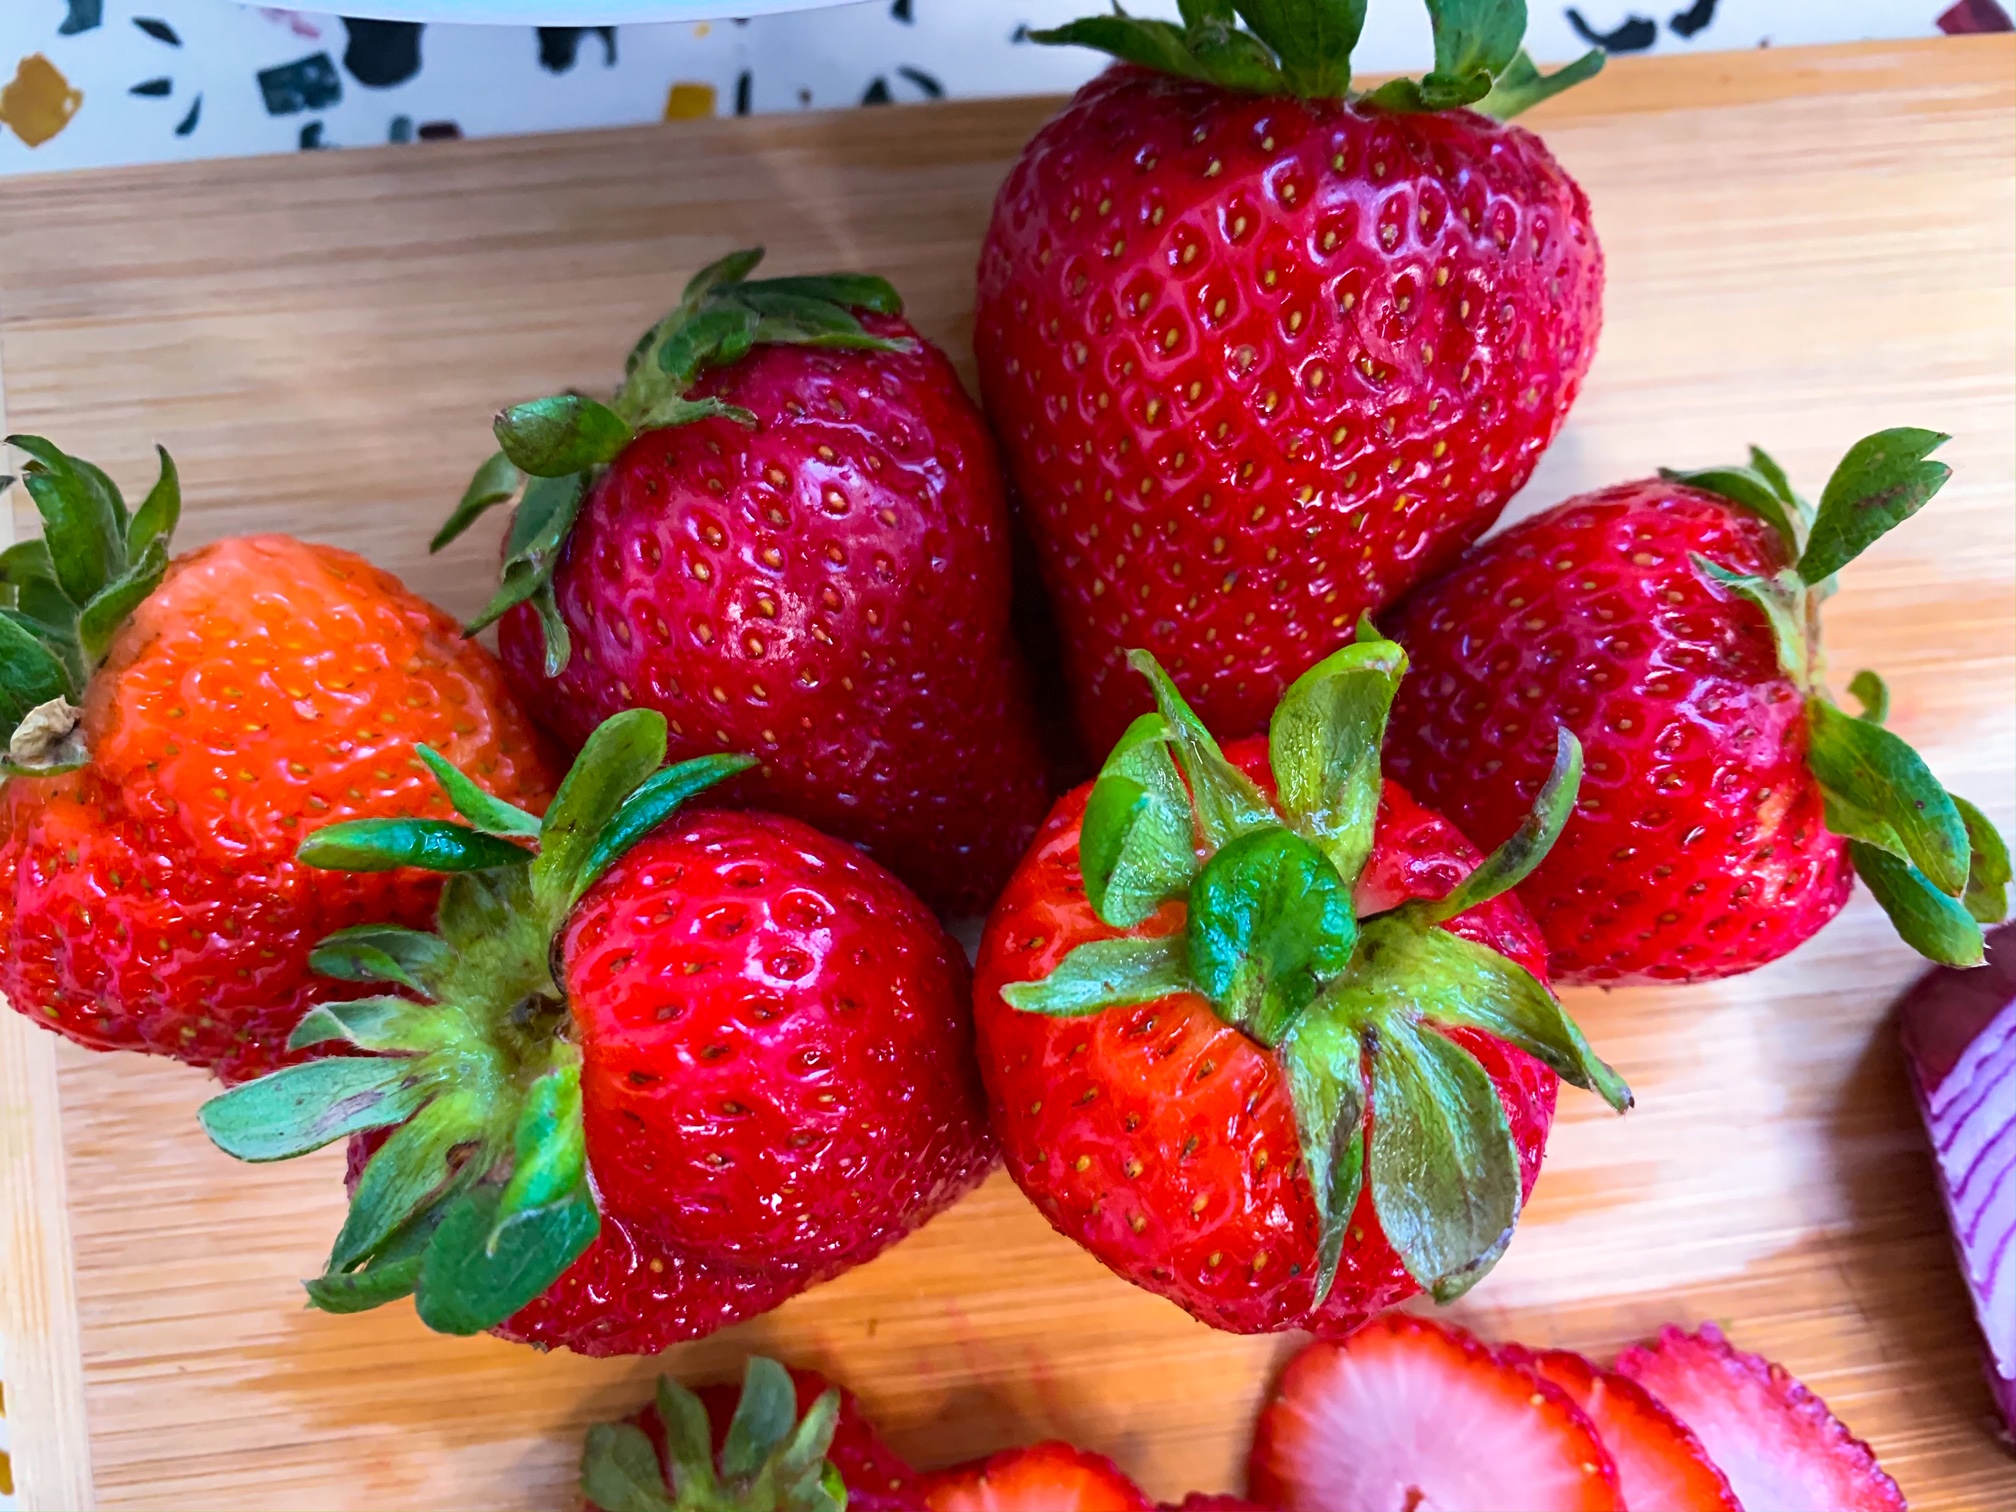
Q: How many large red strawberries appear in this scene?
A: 6